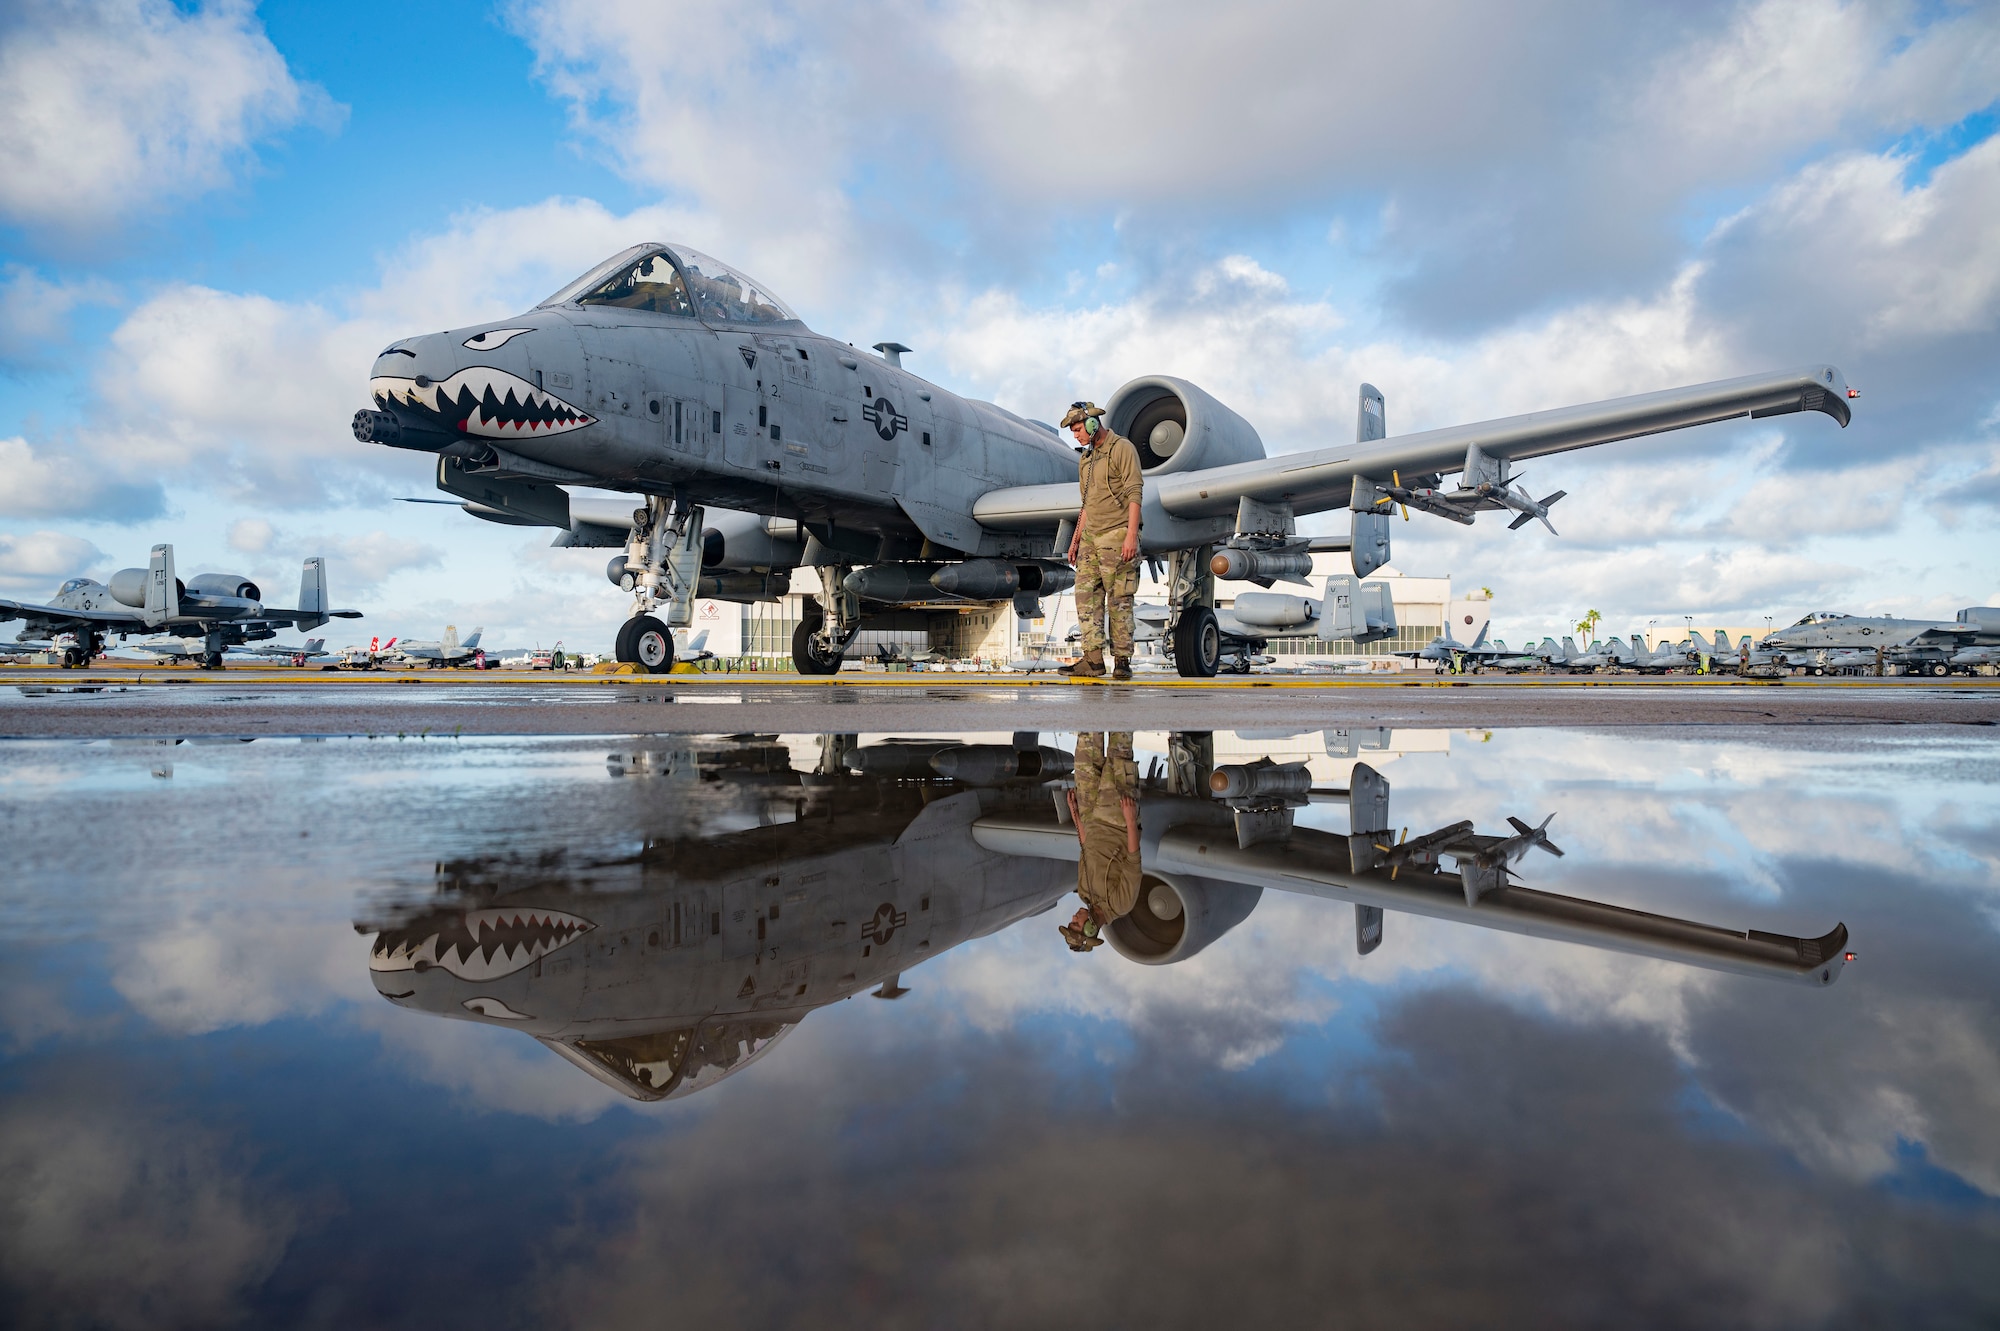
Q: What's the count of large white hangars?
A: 2